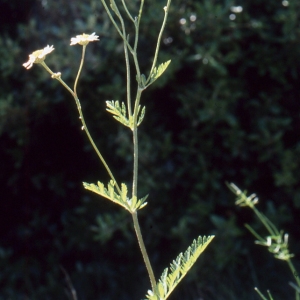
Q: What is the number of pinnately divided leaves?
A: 4